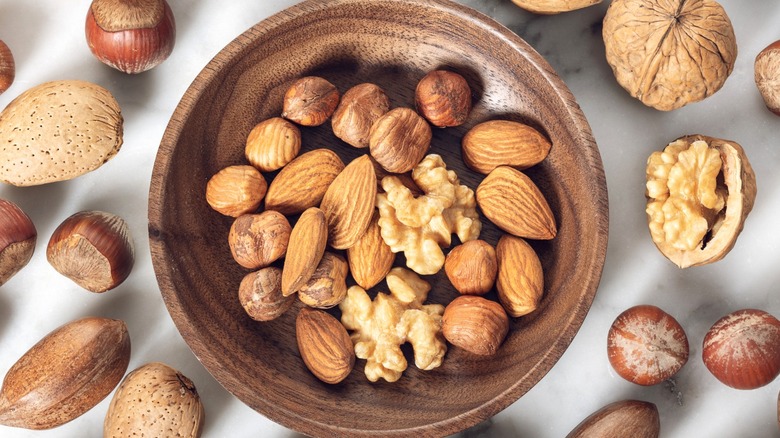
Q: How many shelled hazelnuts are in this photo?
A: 11